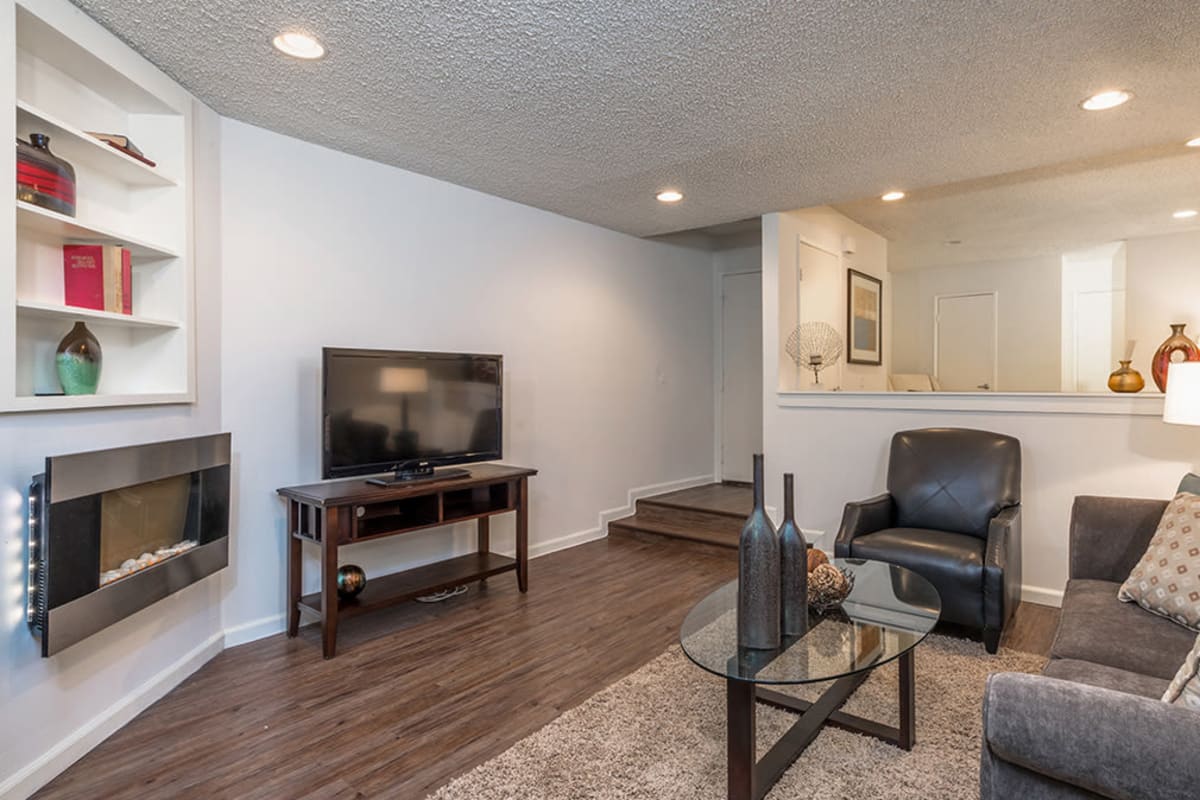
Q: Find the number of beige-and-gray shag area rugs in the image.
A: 1